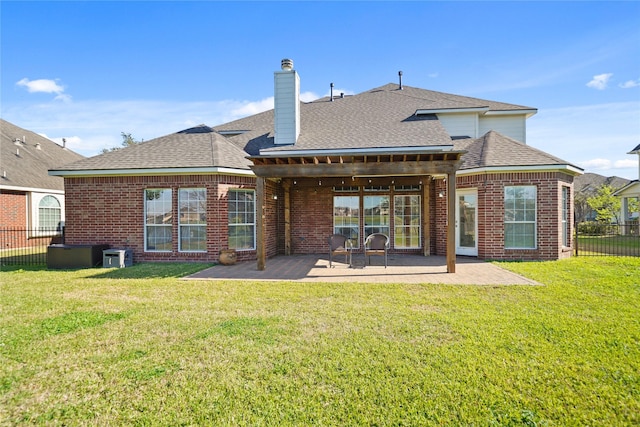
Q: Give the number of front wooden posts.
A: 2